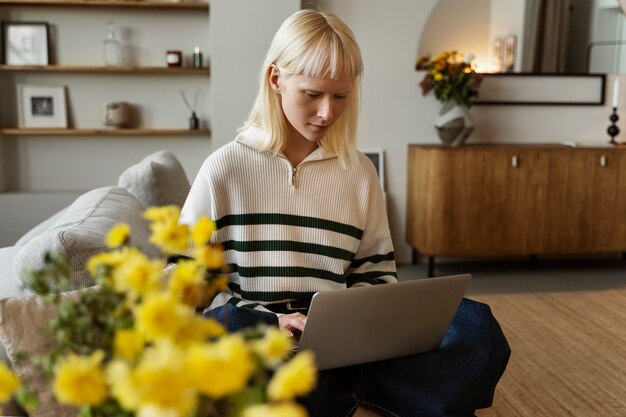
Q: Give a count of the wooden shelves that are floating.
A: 3